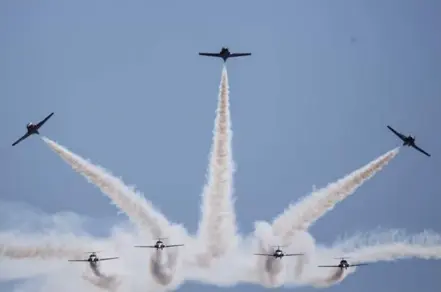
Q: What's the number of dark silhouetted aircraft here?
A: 7